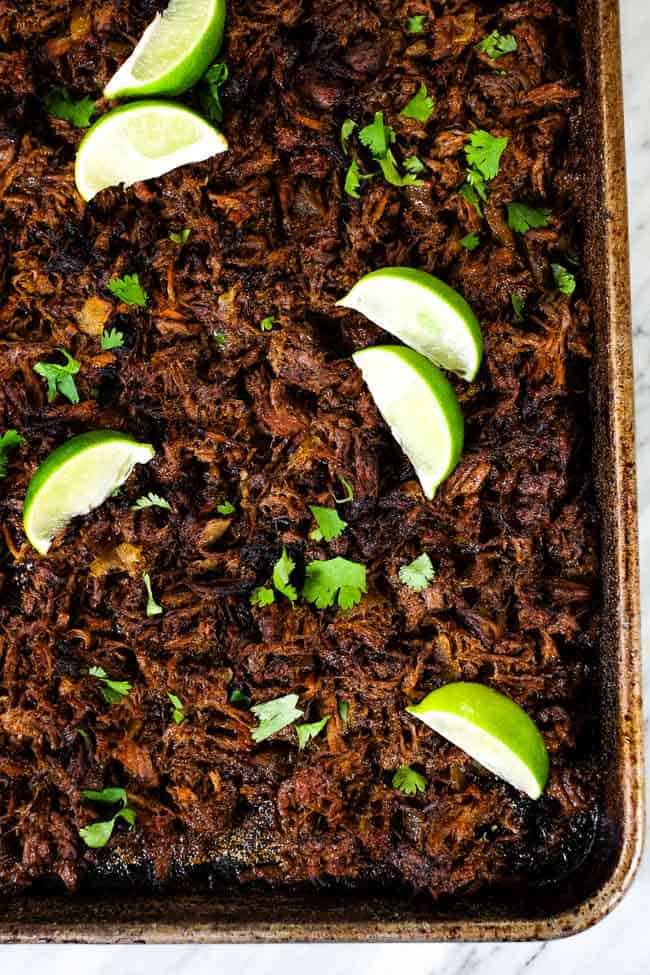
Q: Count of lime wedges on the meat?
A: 6